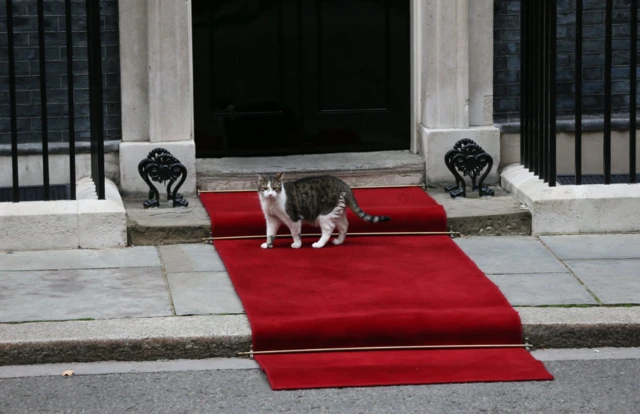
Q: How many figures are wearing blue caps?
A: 0